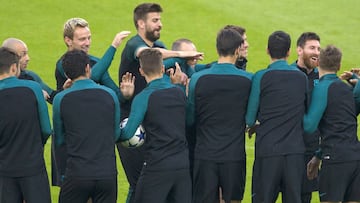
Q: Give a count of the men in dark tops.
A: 12